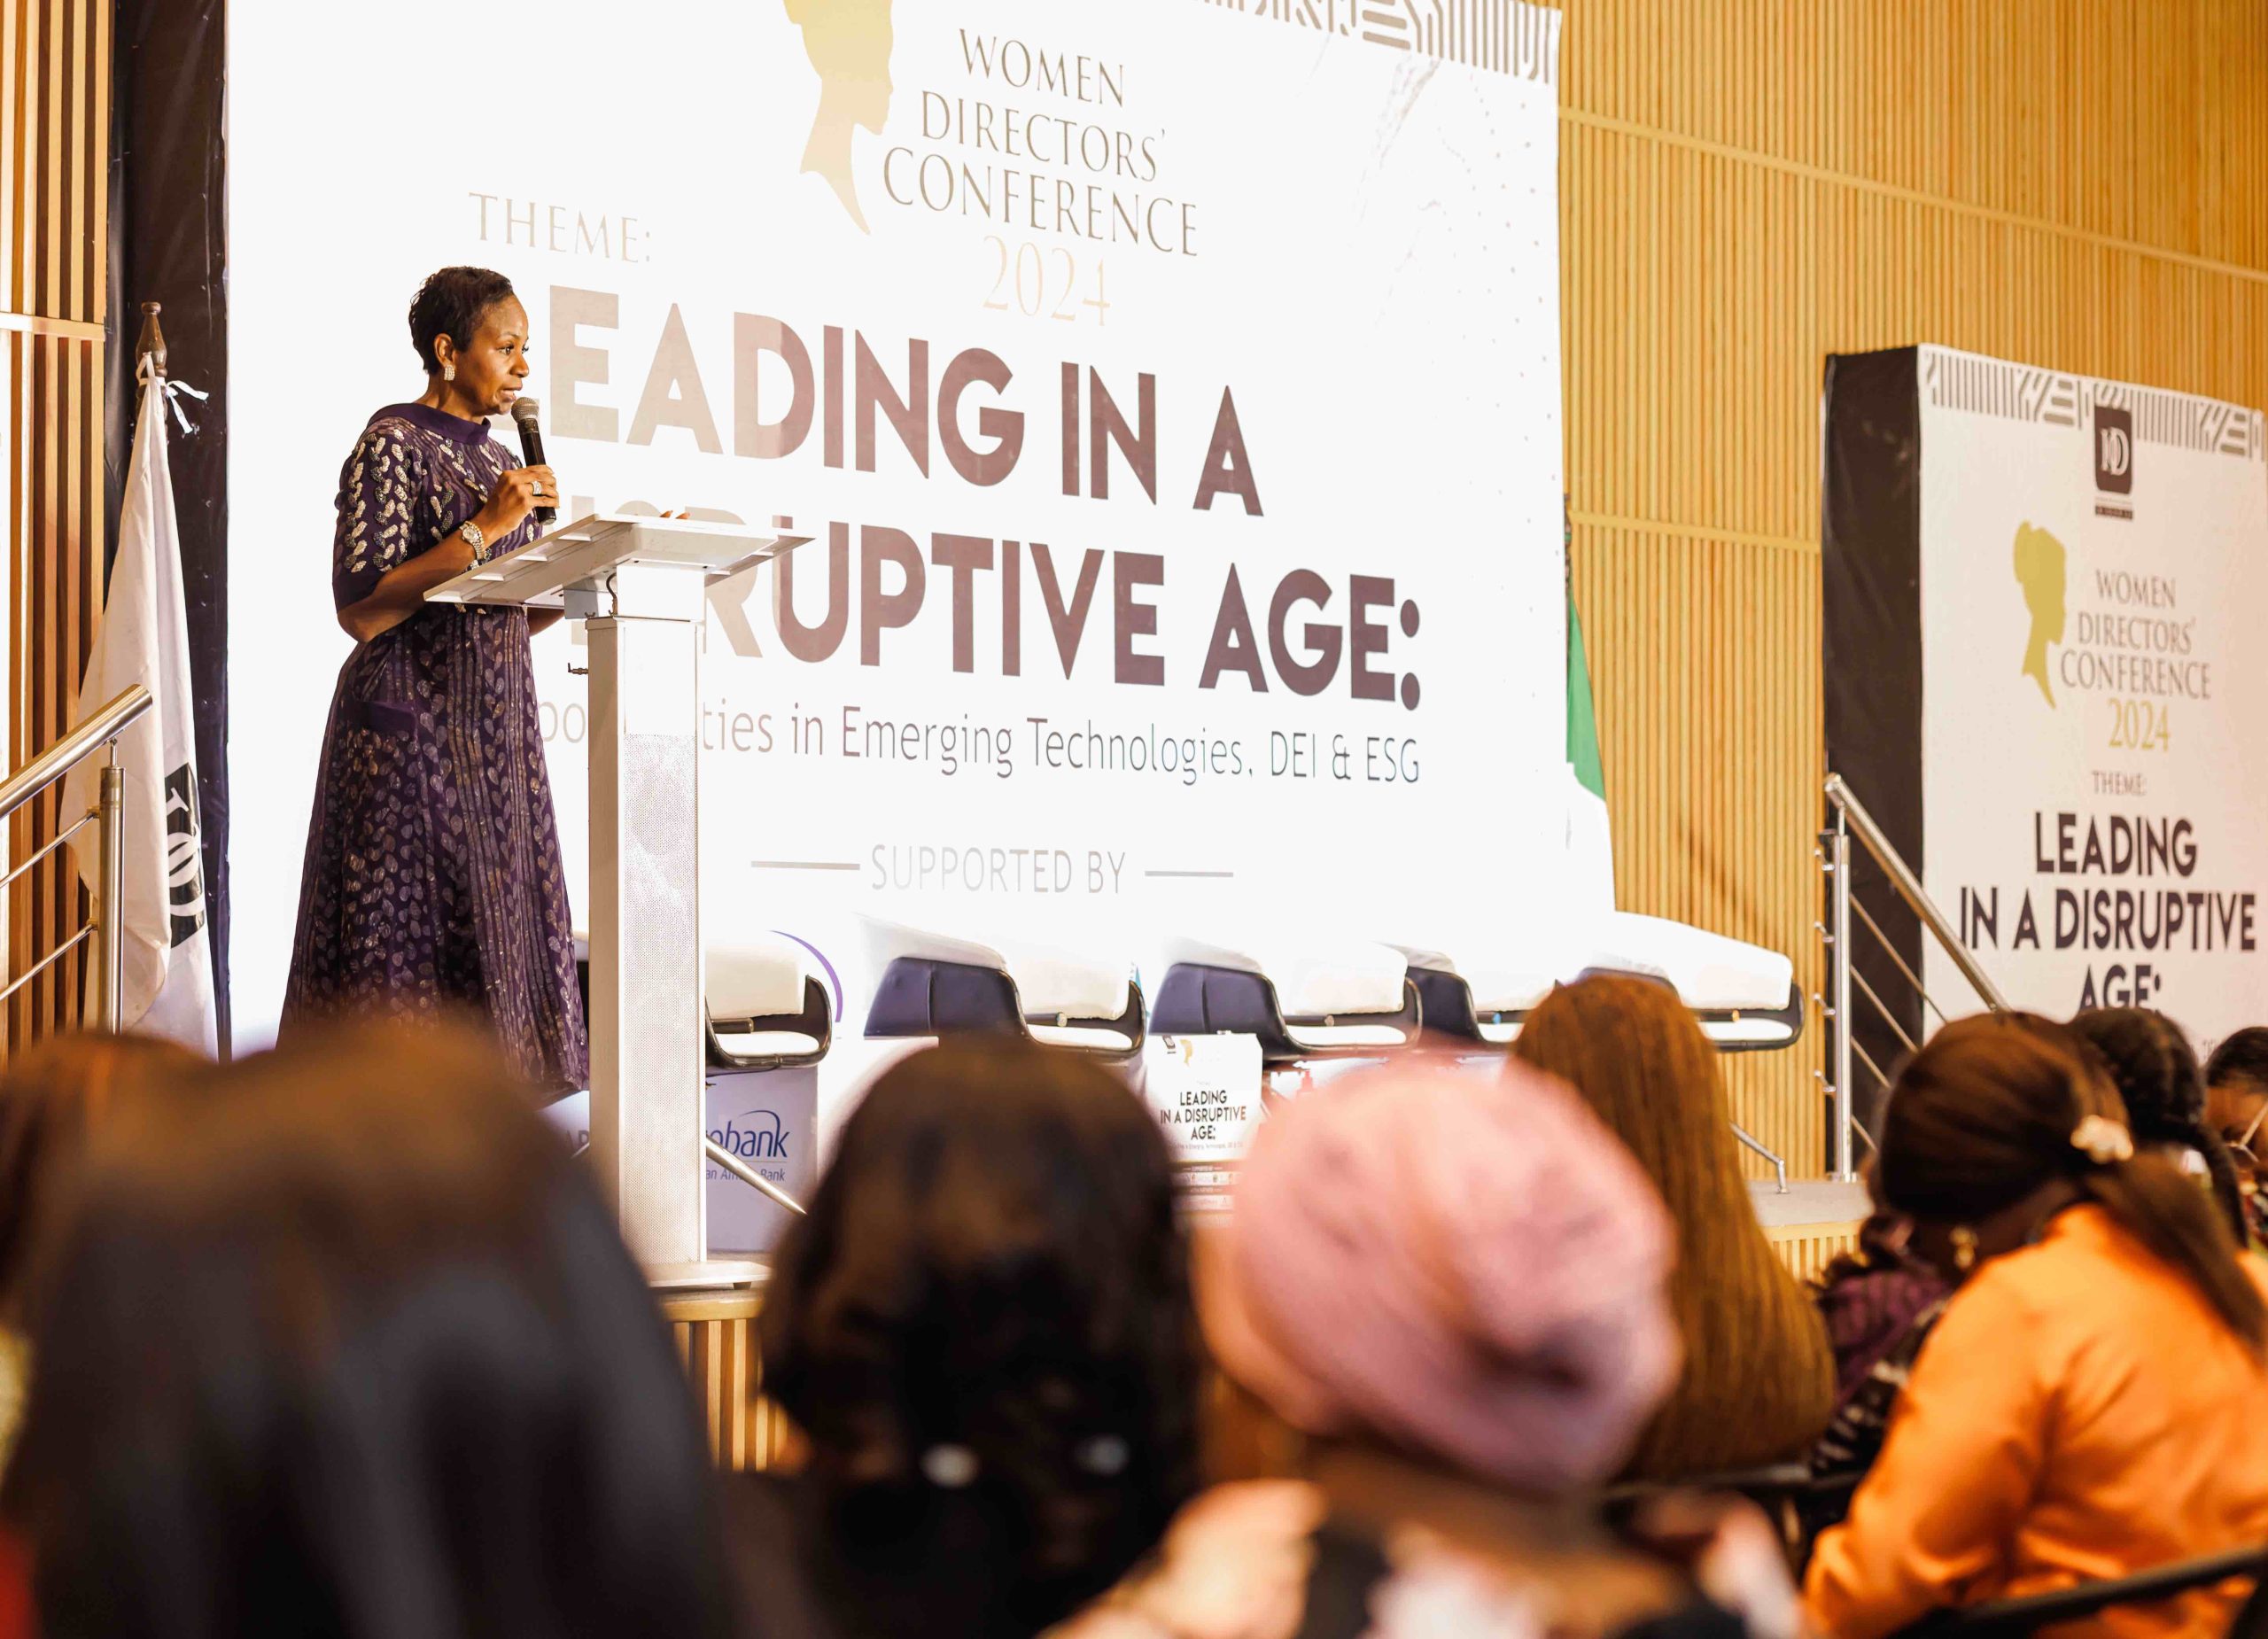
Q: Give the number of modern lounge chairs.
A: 5